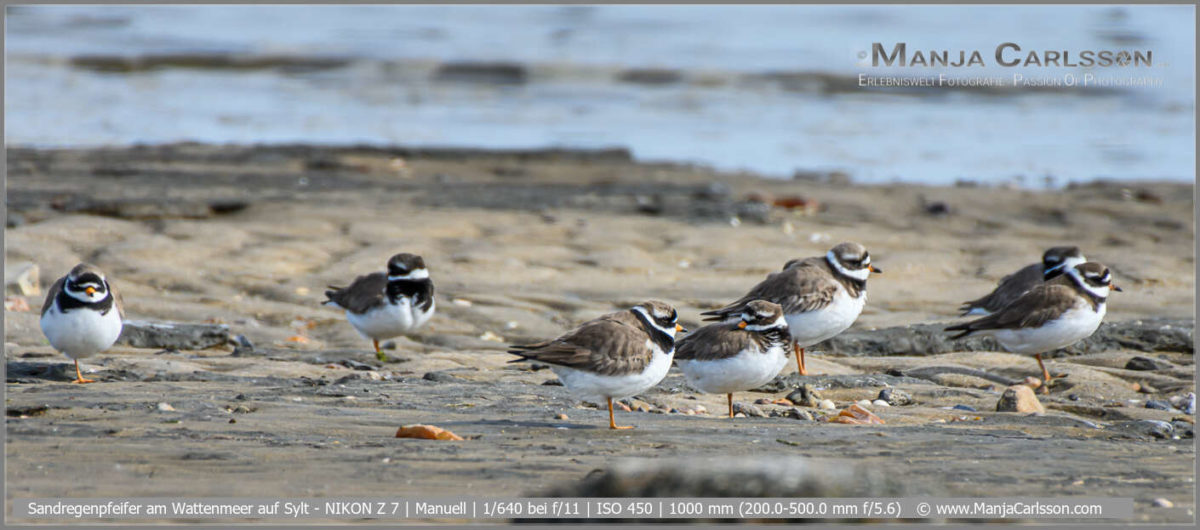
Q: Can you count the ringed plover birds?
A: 7